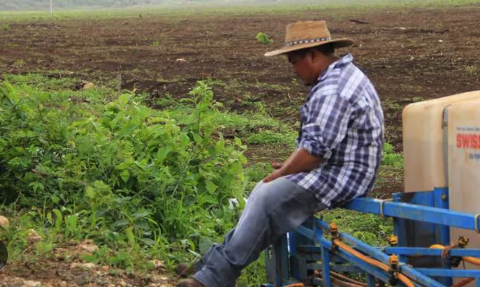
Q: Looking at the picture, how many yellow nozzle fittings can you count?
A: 4